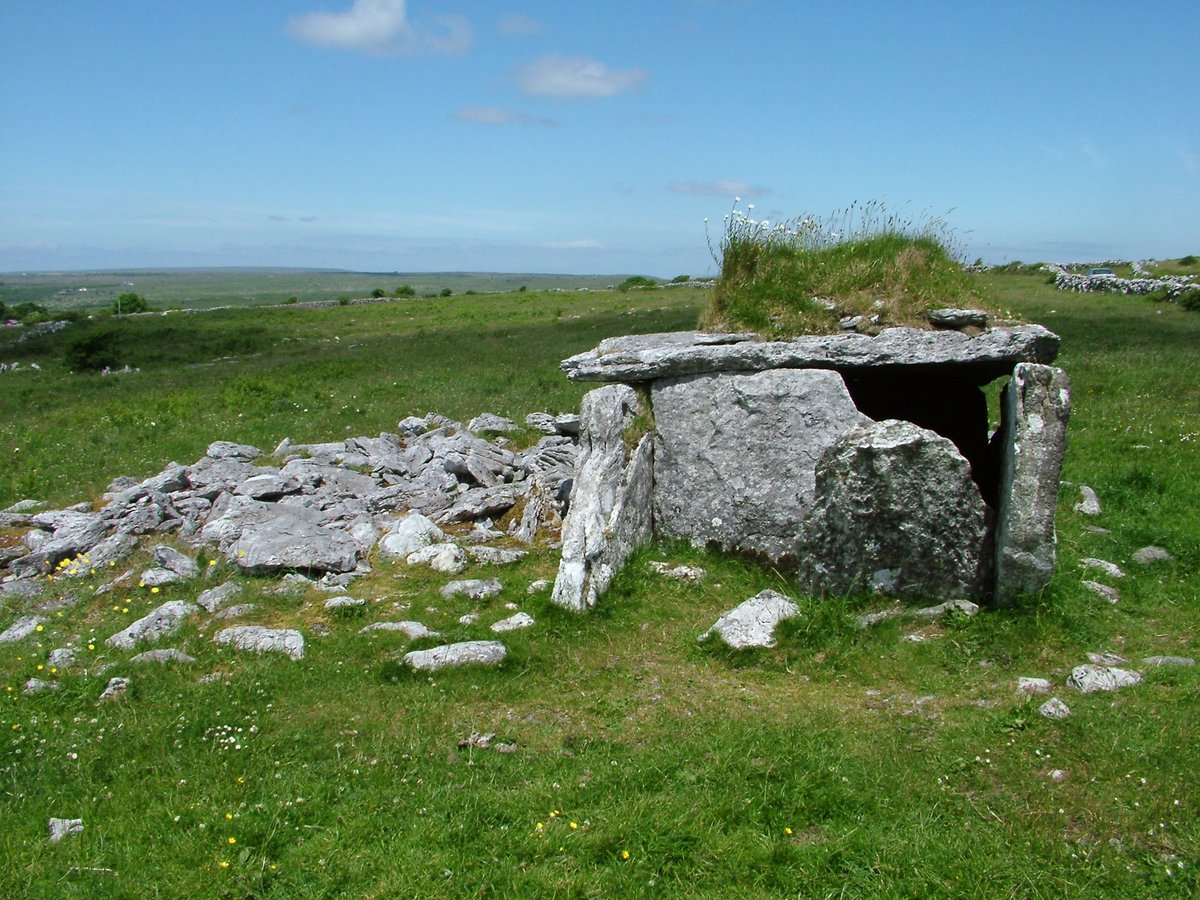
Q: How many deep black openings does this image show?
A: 1